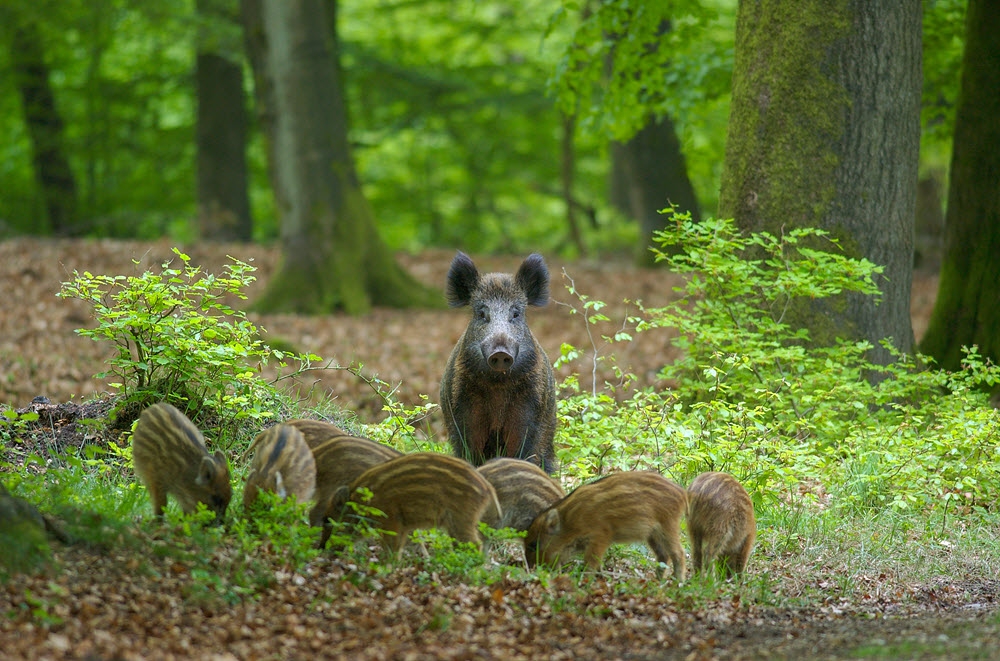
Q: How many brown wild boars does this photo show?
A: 9